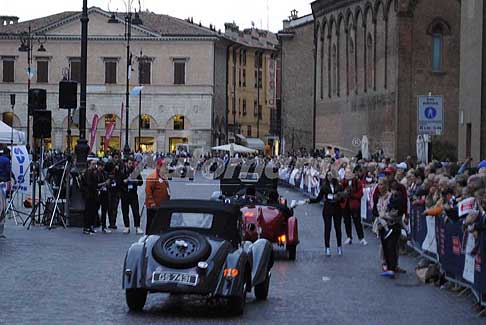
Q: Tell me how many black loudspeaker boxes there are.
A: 3